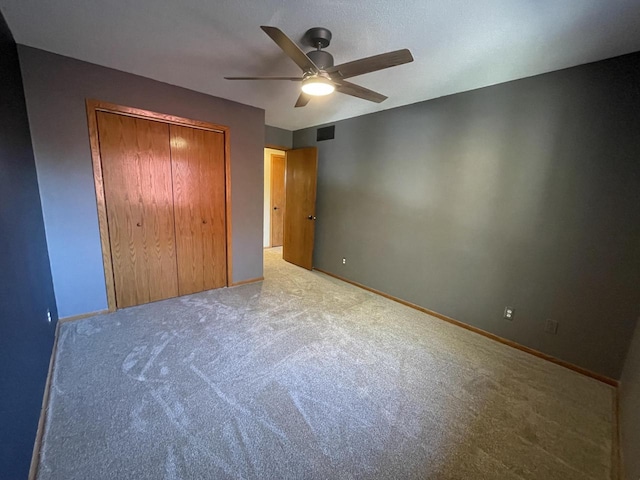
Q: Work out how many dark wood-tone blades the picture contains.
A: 5